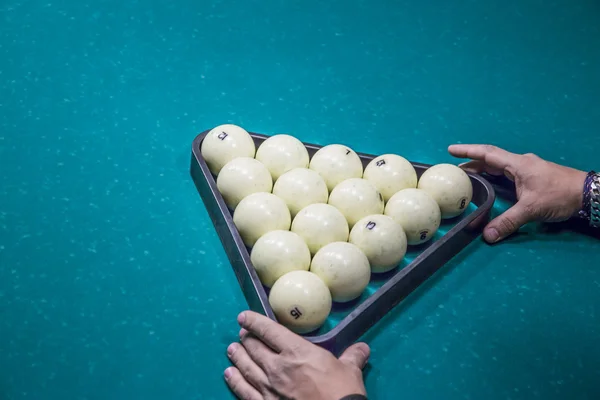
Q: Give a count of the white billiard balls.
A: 15